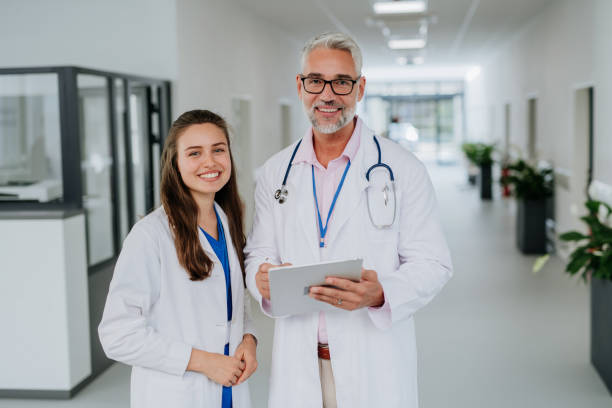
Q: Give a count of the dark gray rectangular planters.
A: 3